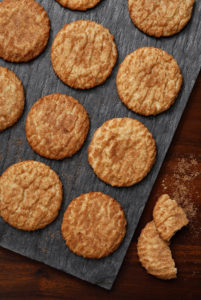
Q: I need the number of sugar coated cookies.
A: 11